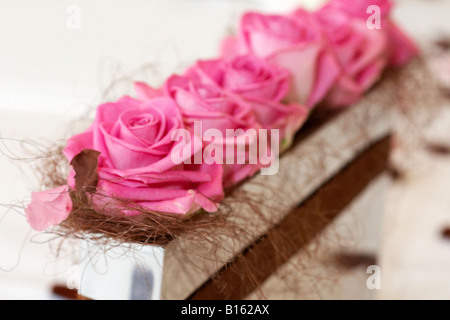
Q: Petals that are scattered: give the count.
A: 1